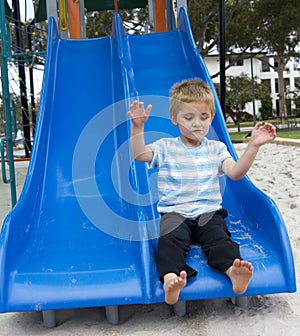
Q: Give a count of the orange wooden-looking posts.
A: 2